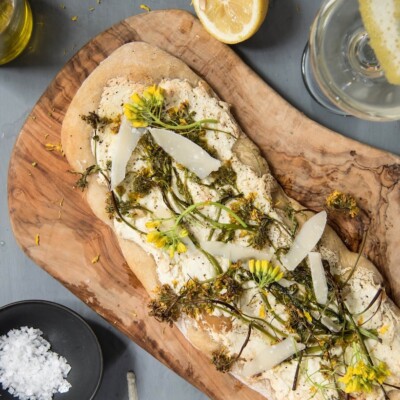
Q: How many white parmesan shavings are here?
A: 6